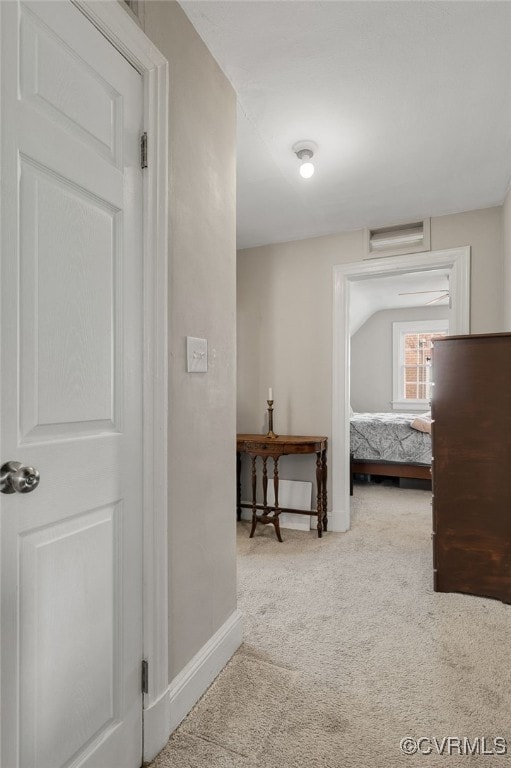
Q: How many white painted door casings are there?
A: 2